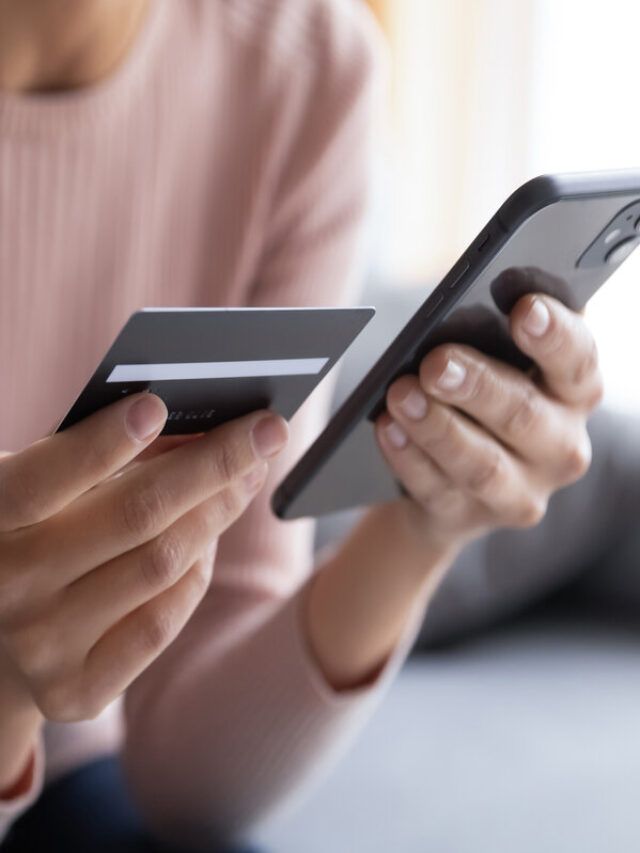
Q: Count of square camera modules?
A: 1